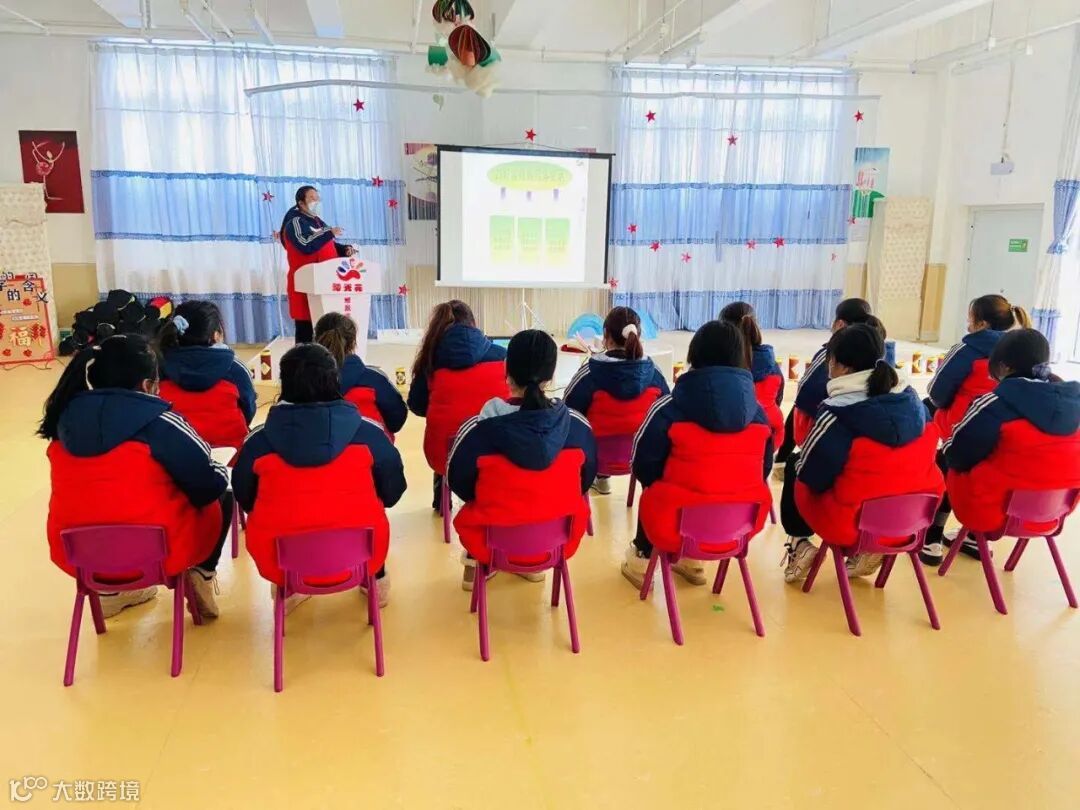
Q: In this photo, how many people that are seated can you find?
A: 13